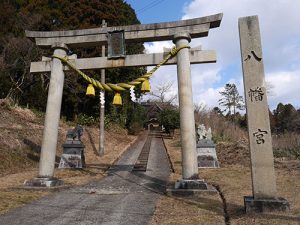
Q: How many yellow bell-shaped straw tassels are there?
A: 3